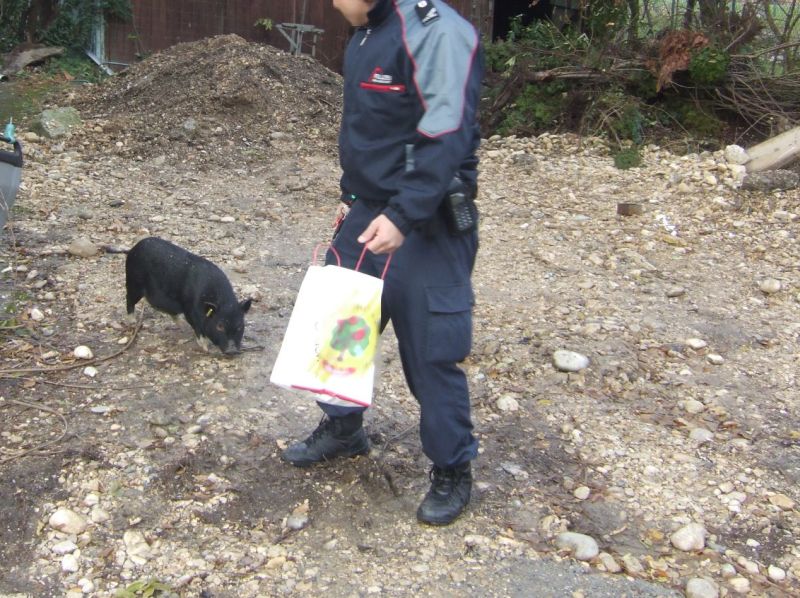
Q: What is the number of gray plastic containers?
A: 1